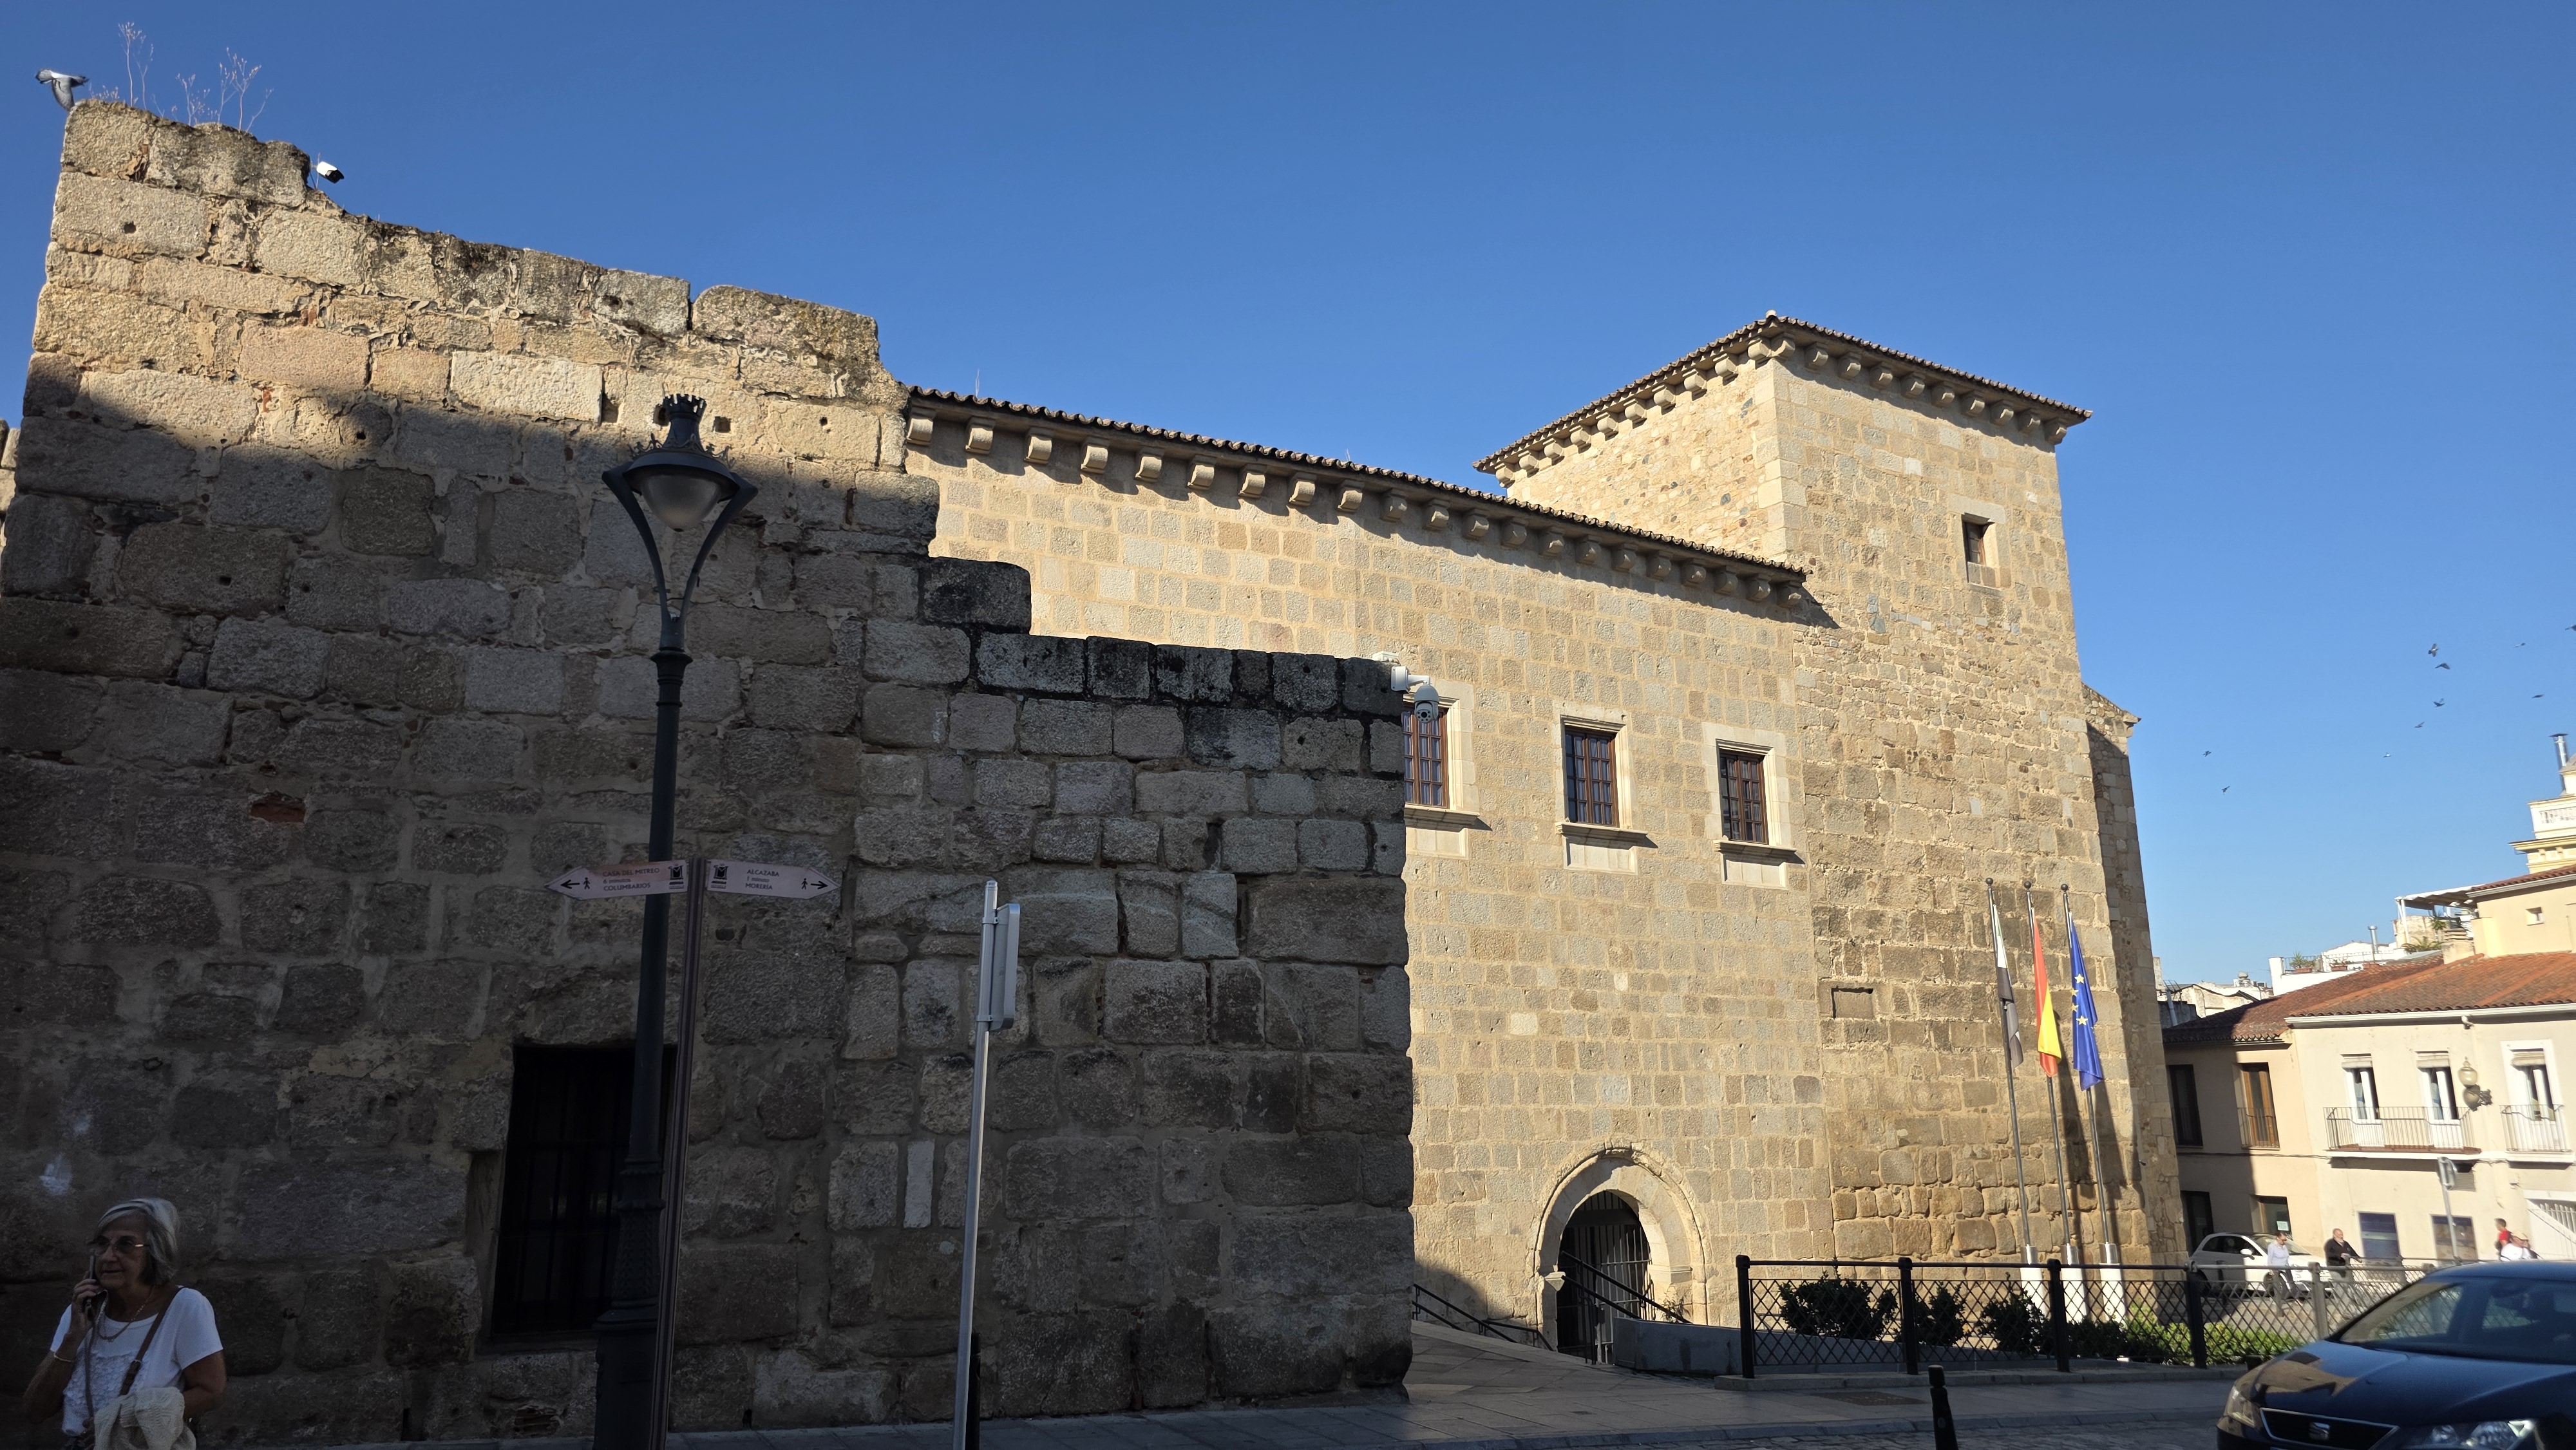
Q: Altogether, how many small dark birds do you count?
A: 10